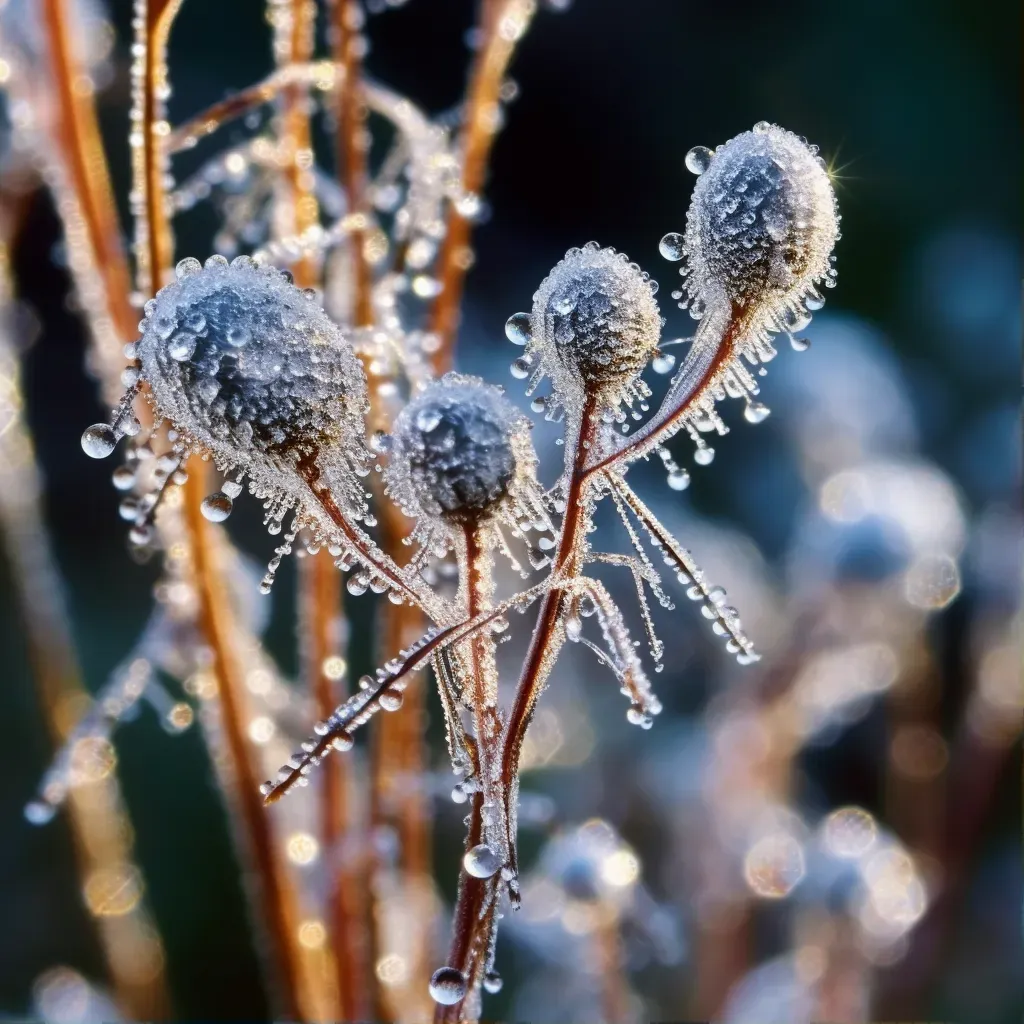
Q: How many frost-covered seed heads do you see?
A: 4